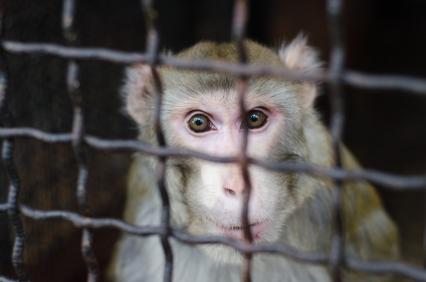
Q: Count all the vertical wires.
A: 5